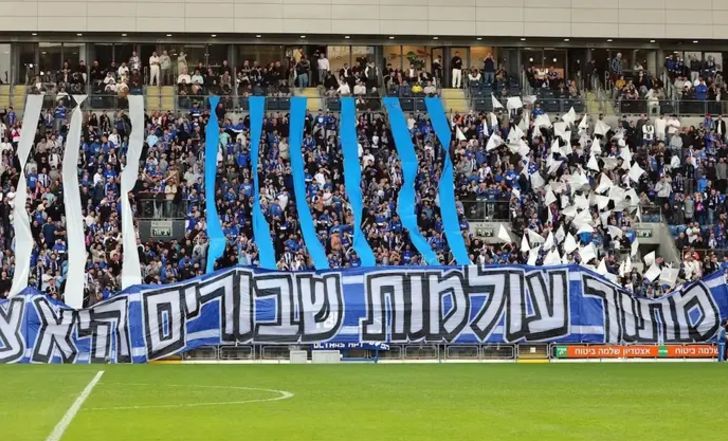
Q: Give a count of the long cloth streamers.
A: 9